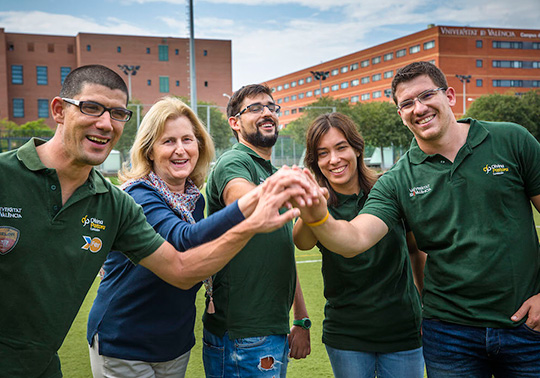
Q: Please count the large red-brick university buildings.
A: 2